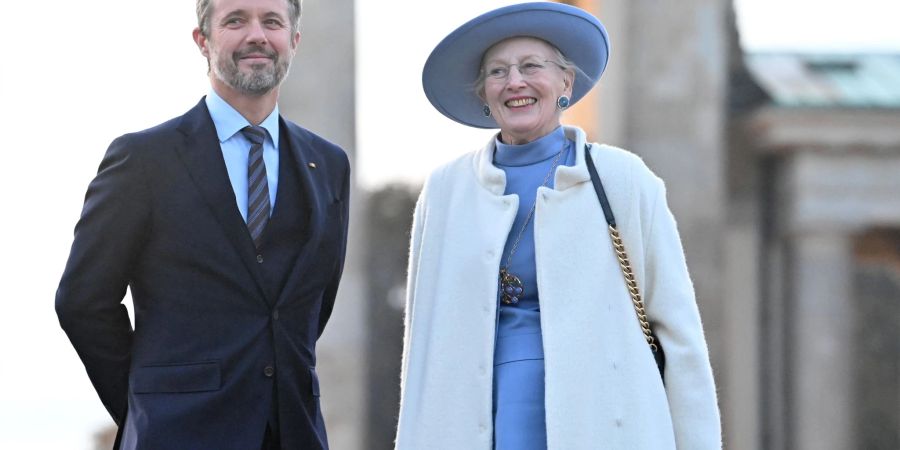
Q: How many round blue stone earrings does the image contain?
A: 2